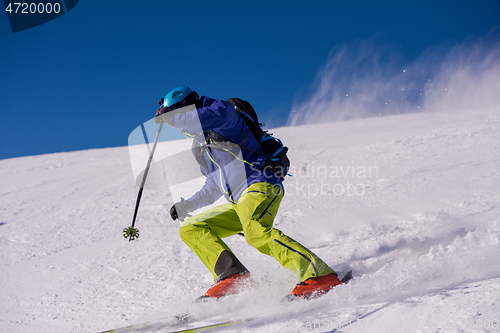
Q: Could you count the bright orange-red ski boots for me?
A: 2